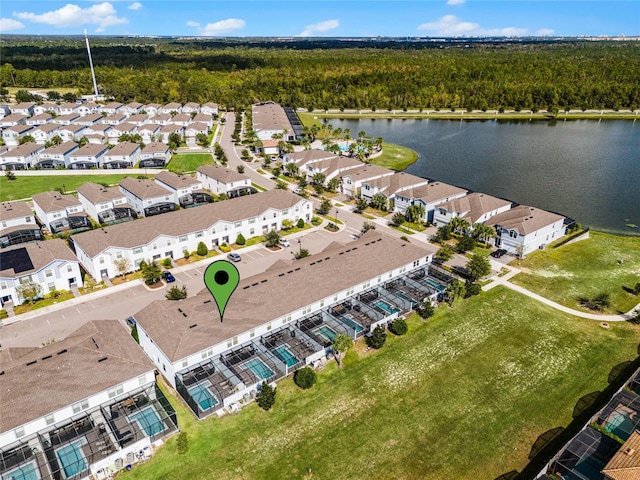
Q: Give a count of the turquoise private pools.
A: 12